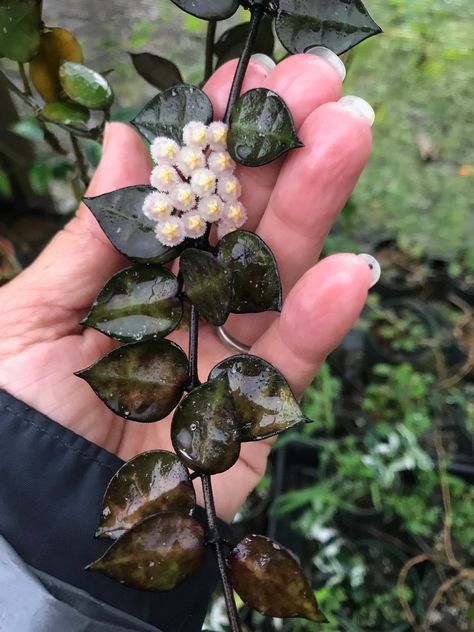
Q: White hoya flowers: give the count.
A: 15